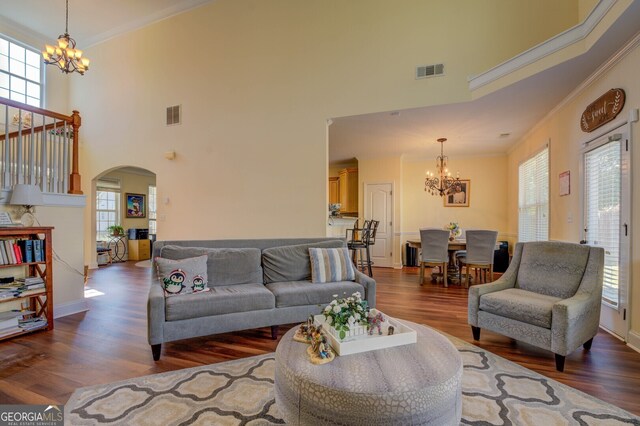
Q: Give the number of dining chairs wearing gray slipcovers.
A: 2